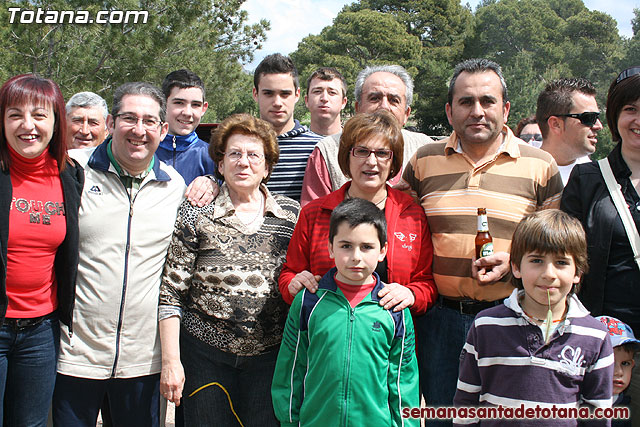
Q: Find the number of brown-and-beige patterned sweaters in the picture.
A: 1